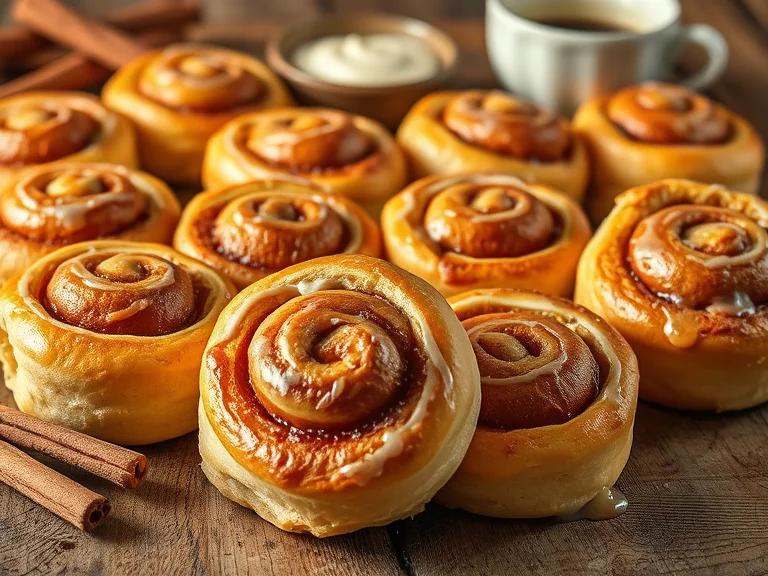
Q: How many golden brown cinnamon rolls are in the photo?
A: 12